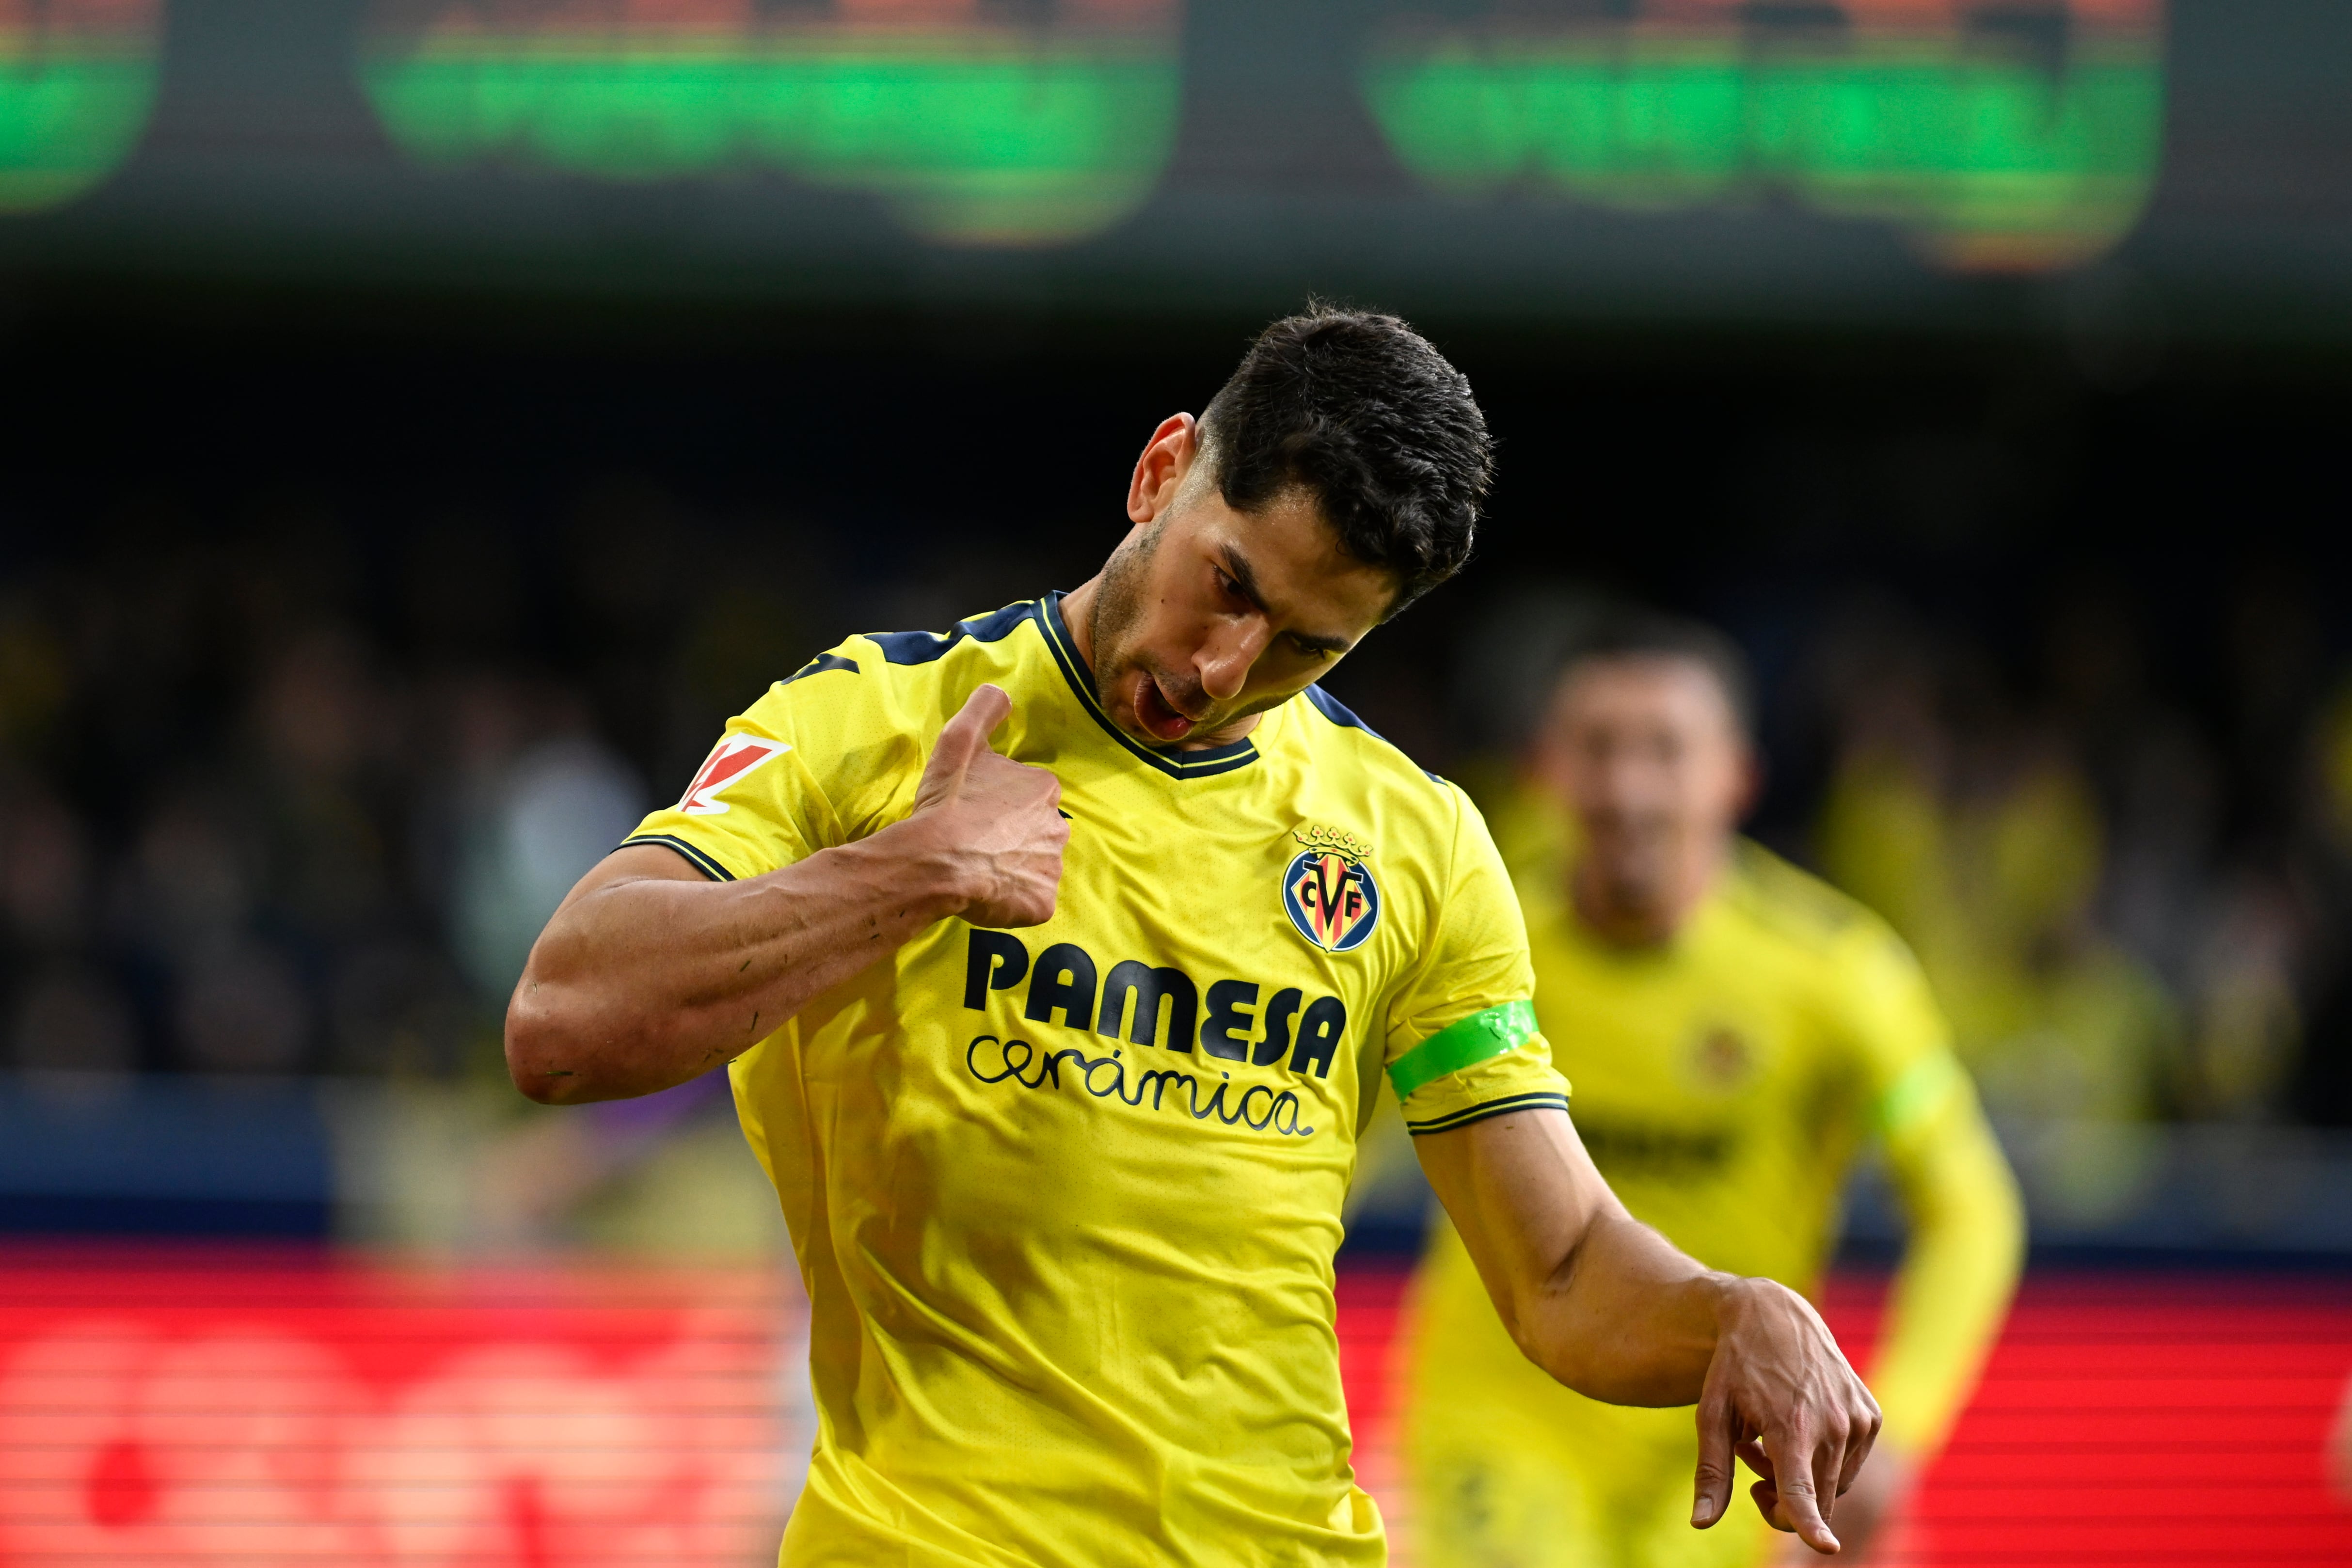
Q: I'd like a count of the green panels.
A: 3